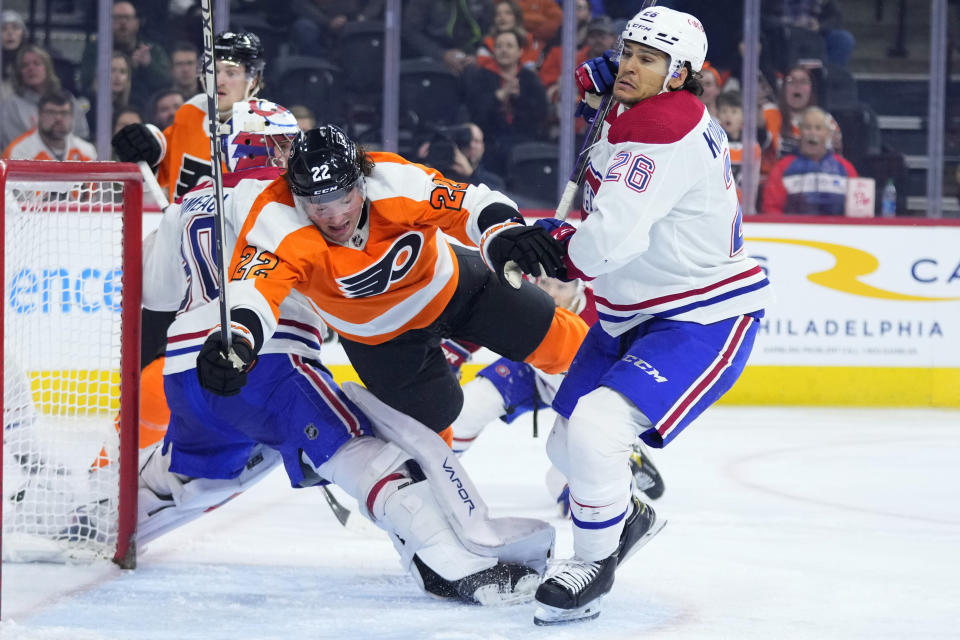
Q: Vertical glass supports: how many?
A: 6